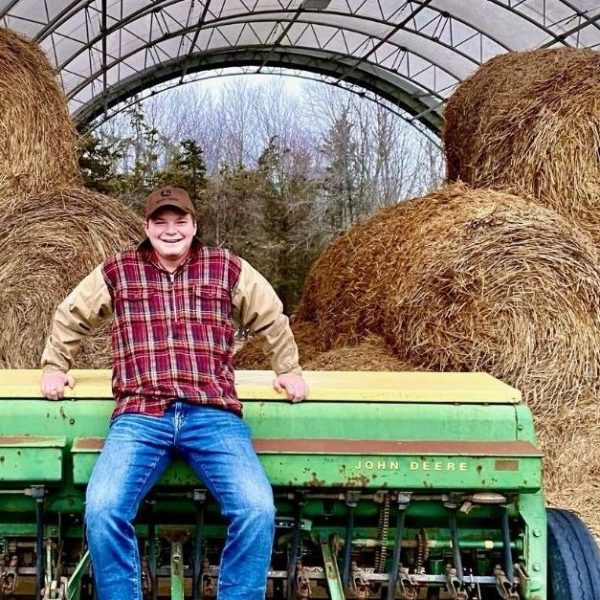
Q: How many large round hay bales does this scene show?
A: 4